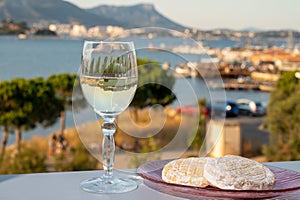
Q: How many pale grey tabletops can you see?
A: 1